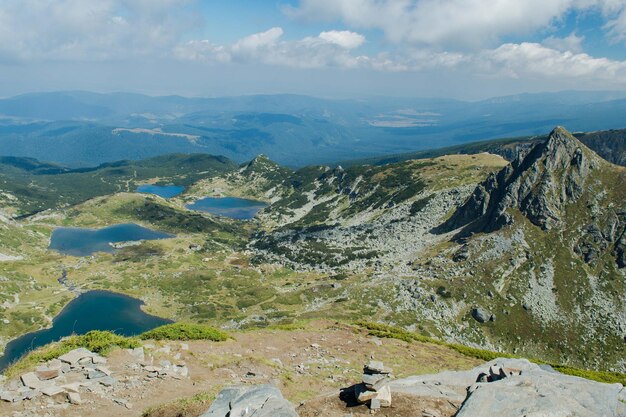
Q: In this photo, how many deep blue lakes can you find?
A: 4